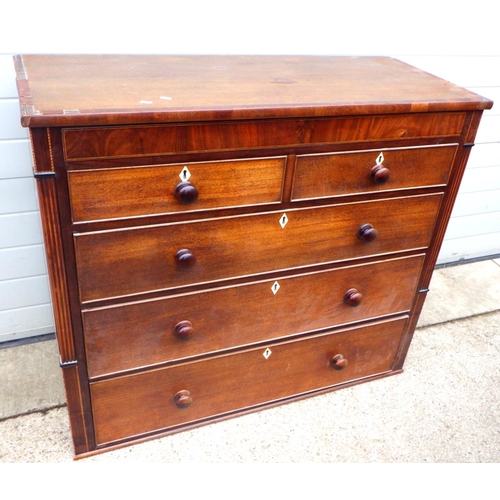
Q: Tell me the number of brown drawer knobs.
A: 8